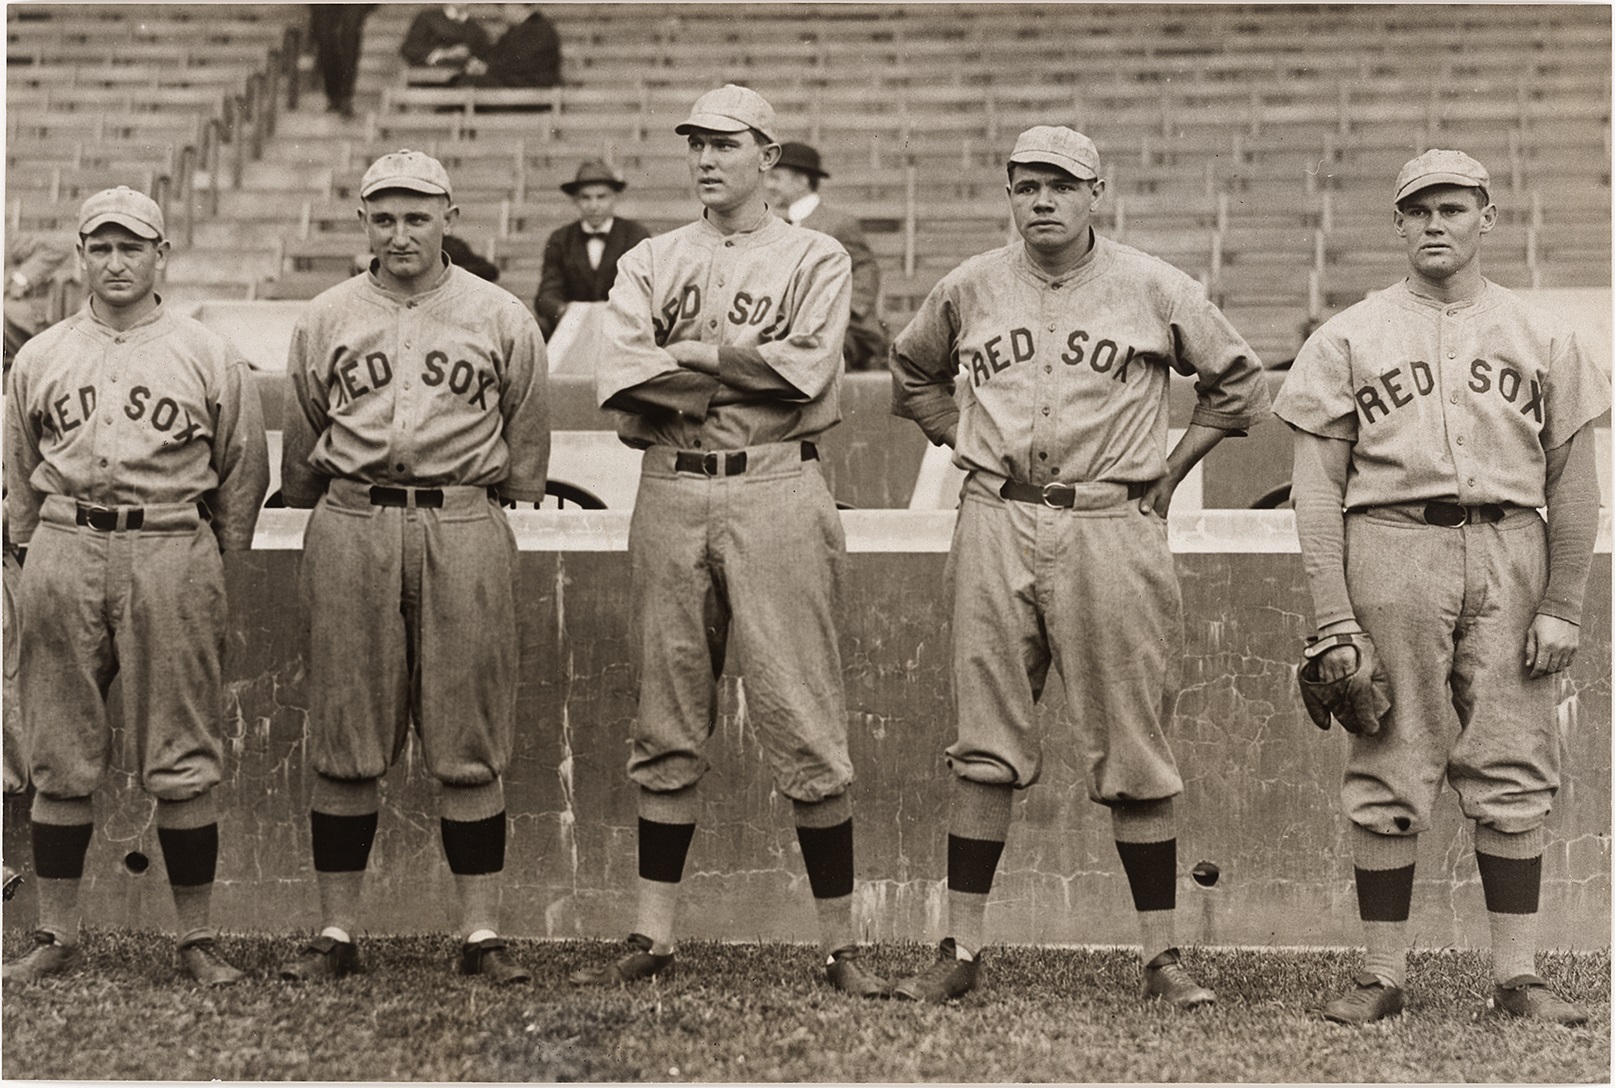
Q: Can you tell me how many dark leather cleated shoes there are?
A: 10